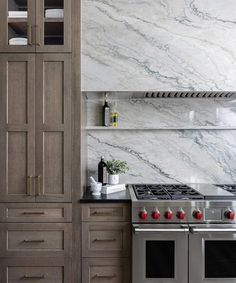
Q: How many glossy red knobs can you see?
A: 6